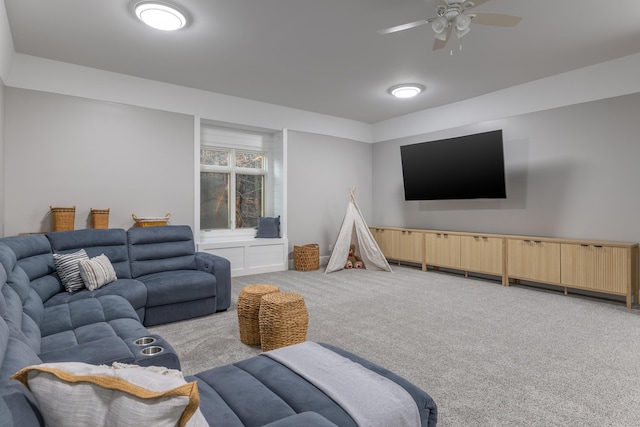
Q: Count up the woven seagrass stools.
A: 2